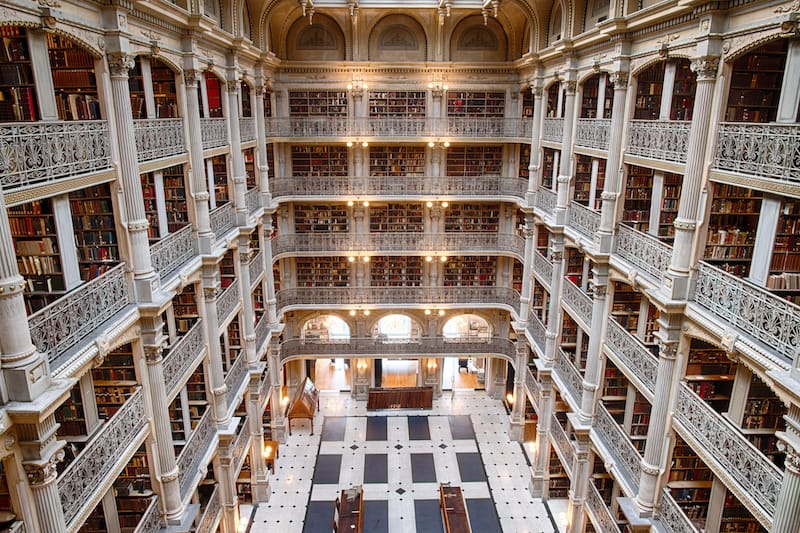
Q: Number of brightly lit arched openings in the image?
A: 3